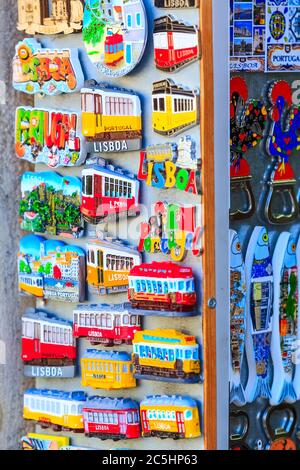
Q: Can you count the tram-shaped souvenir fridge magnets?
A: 13